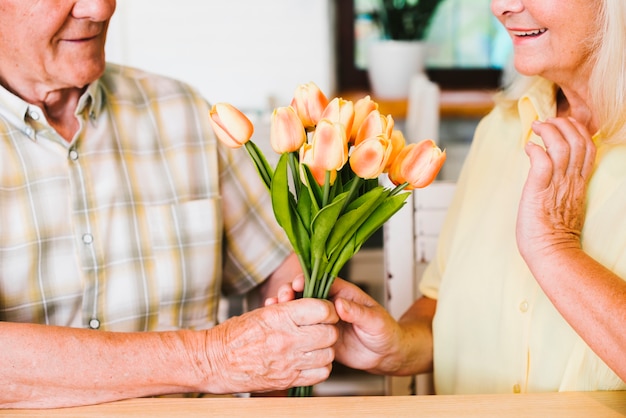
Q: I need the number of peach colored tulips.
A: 12